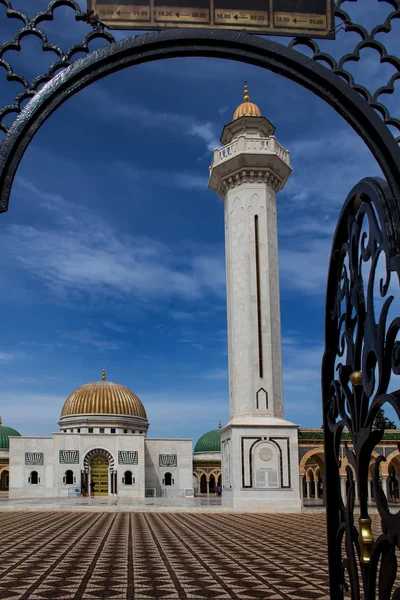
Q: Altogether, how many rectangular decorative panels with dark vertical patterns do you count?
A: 4